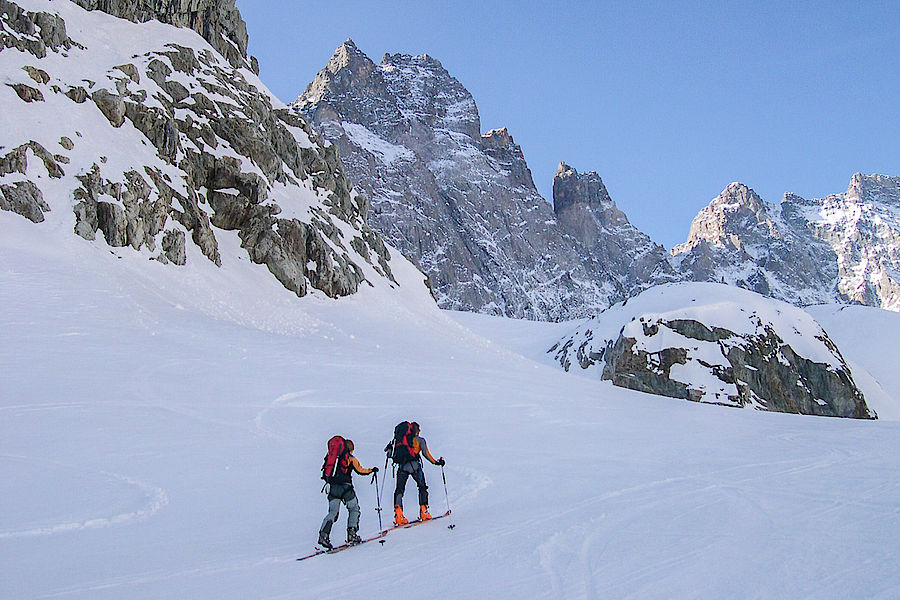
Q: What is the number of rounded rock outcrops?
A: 1